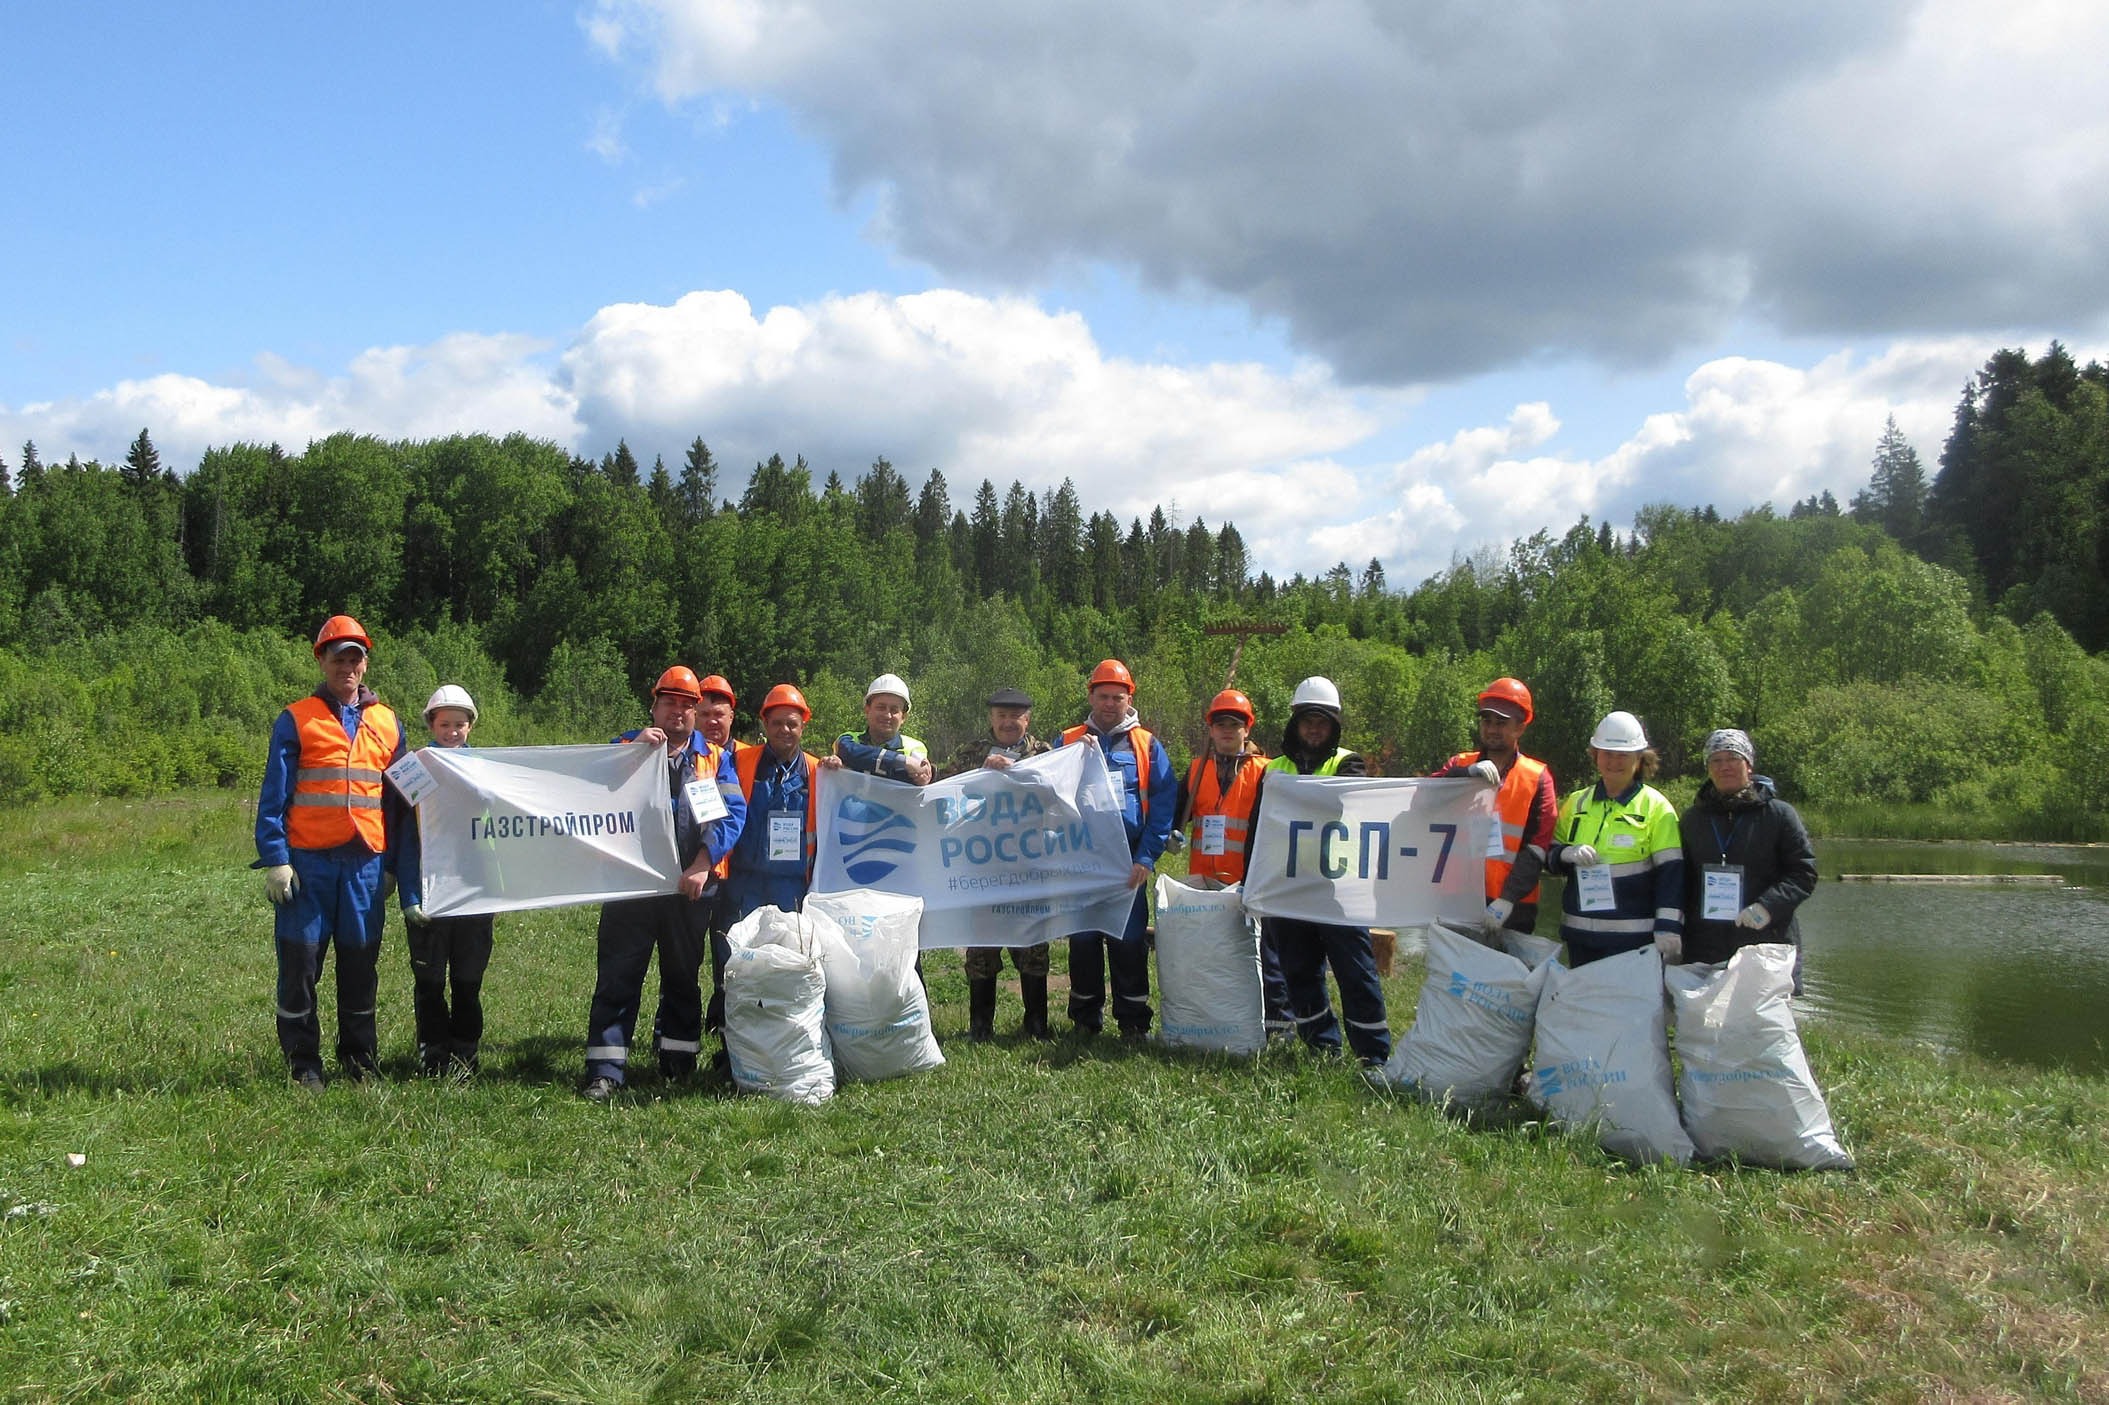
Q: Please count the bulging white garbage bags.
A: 6